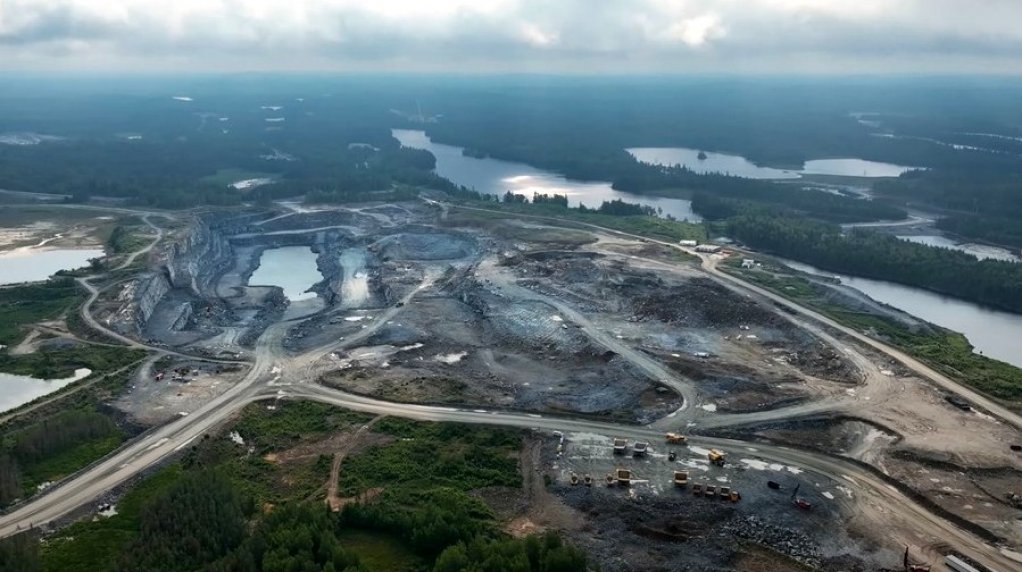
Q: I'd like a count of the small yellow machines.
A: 13